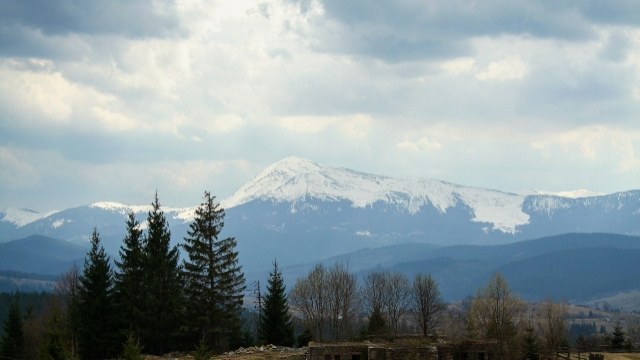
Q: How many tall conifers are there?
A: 5